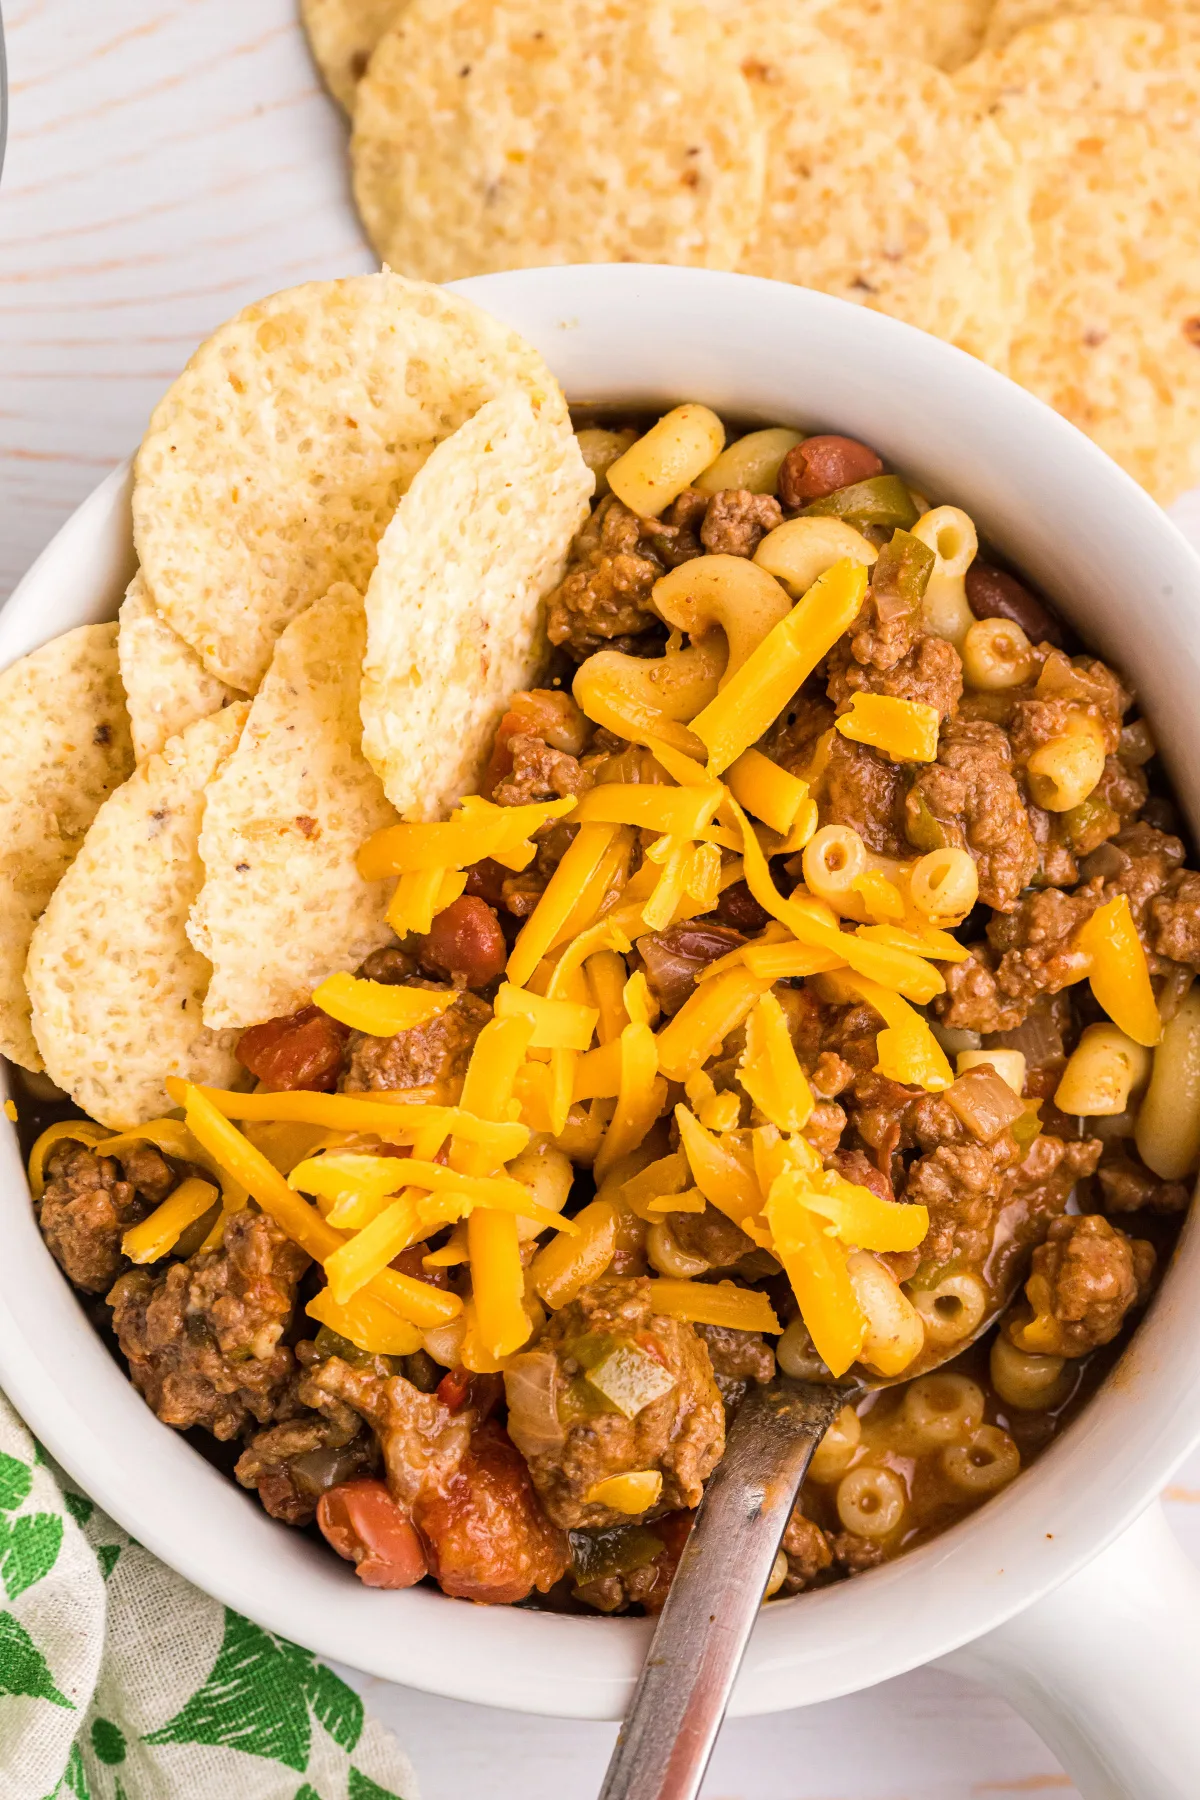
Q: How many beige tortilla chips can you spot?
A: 12